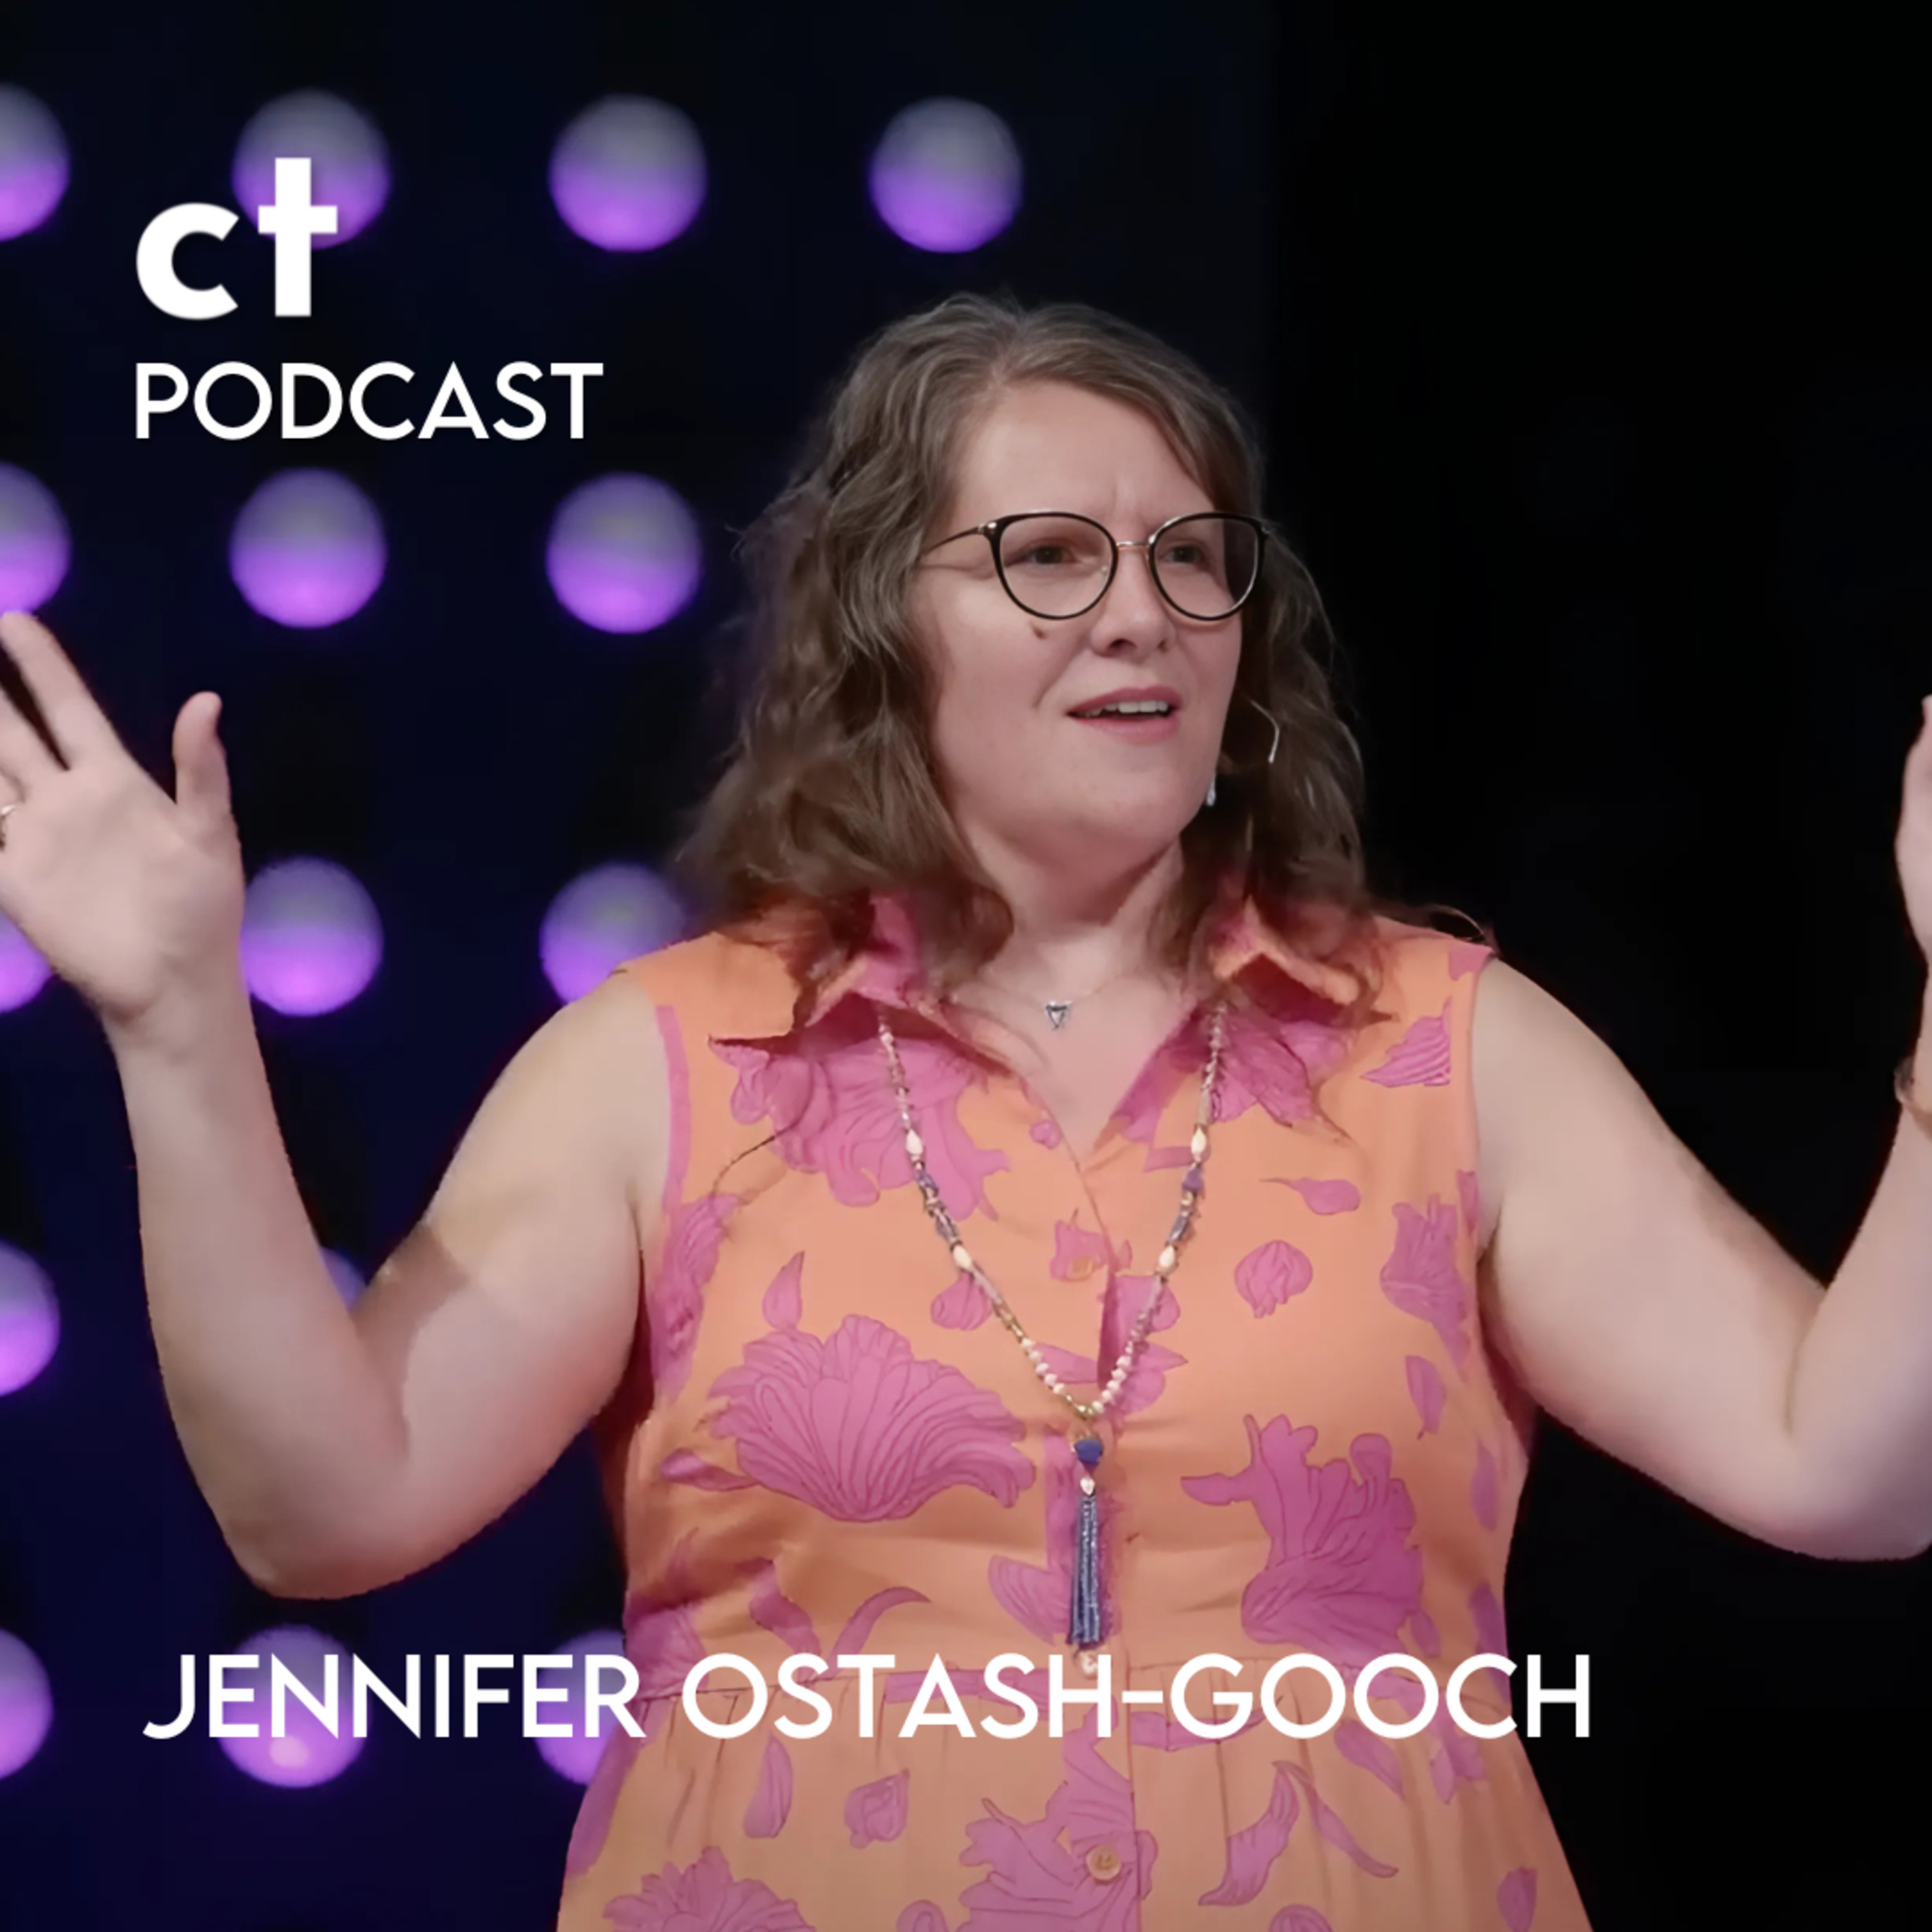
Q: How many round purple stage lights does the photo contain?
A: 15